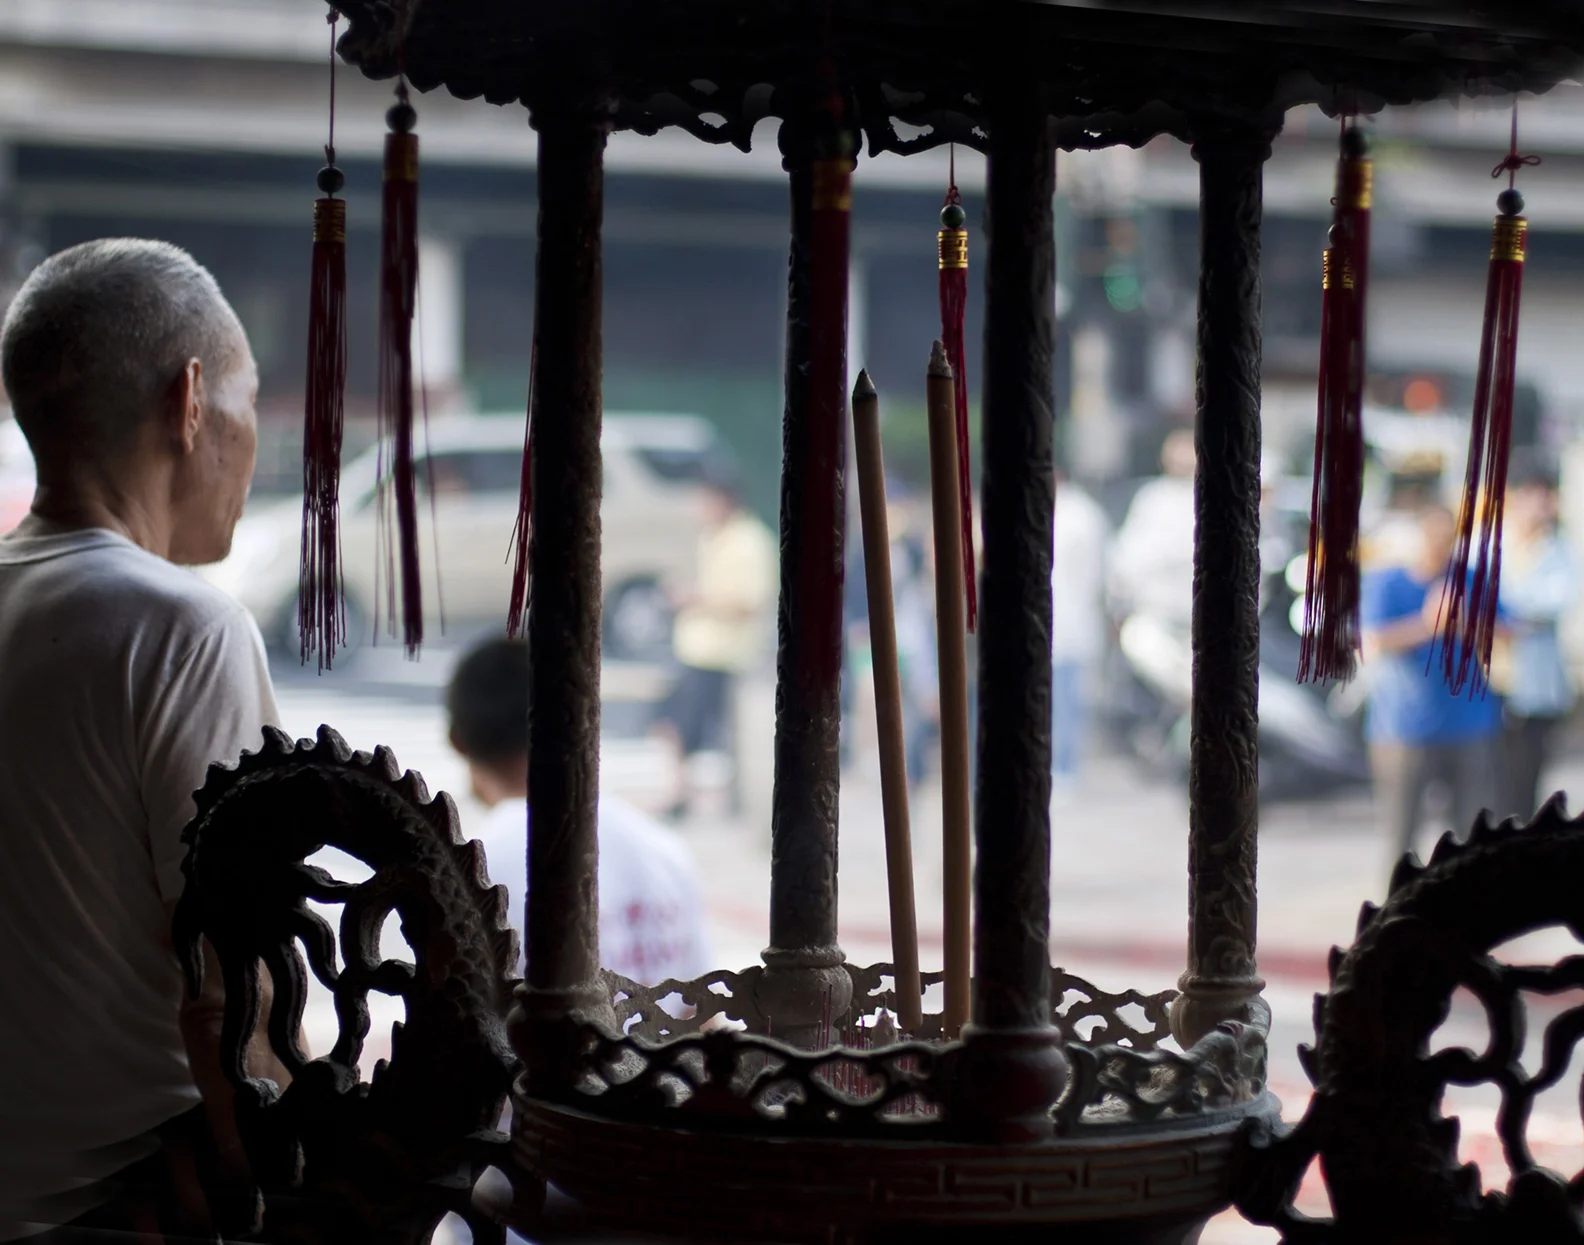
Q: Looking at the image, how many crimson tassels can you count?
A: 8